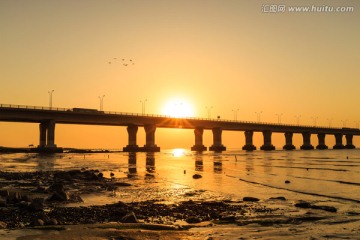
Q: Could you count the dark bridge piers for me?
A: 13